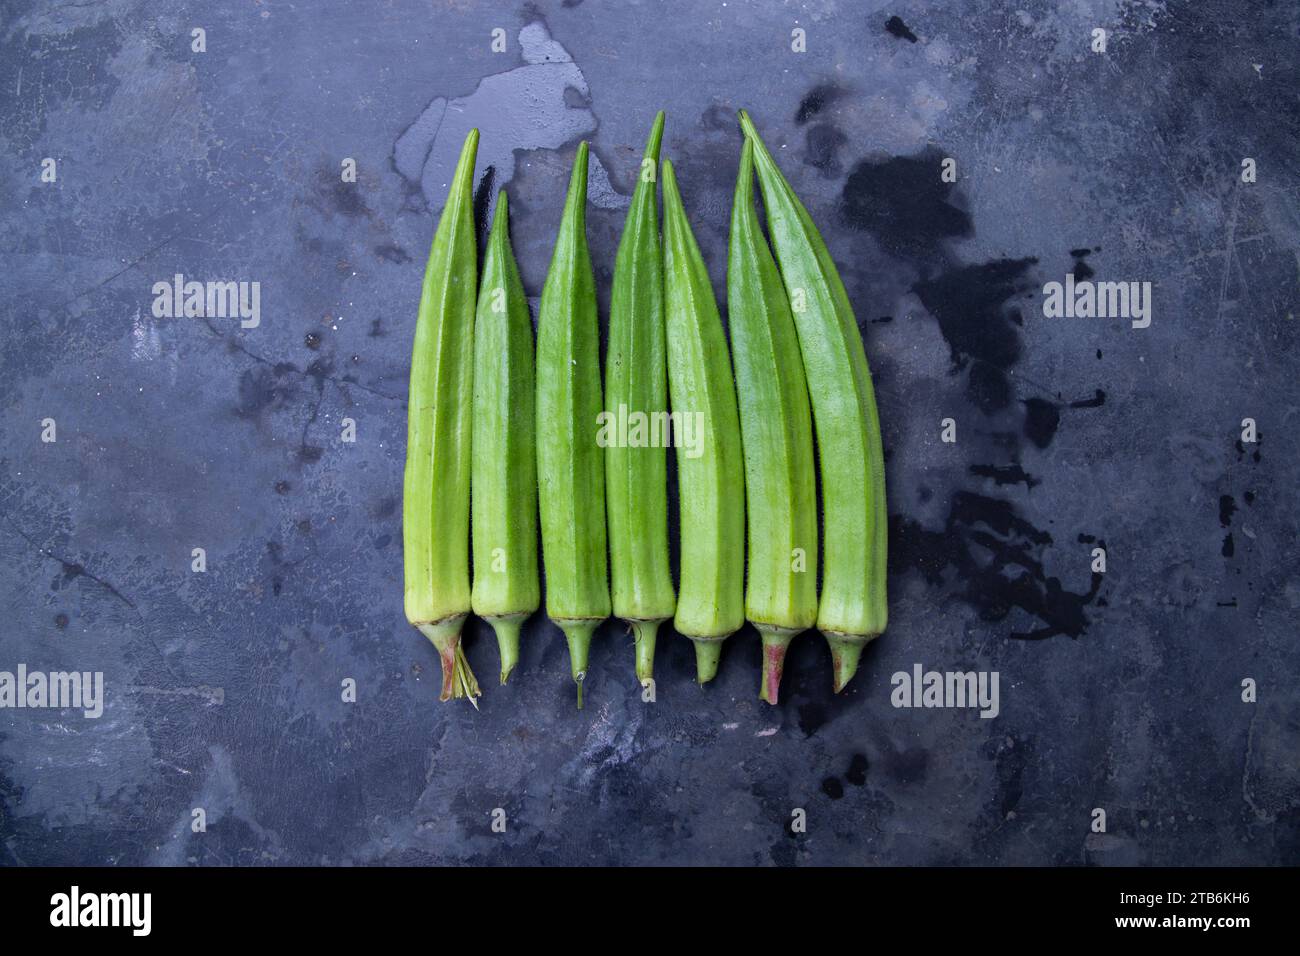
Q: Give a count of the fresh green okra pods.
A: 7